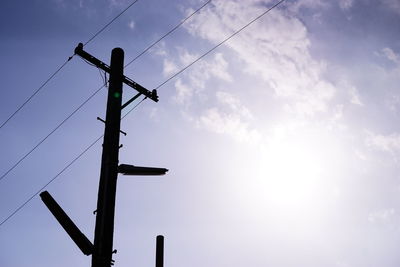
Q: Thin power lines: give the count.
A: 3